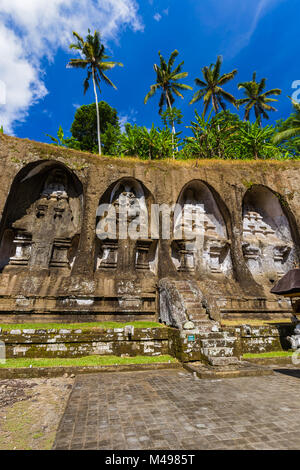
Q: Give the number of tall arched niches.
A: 4